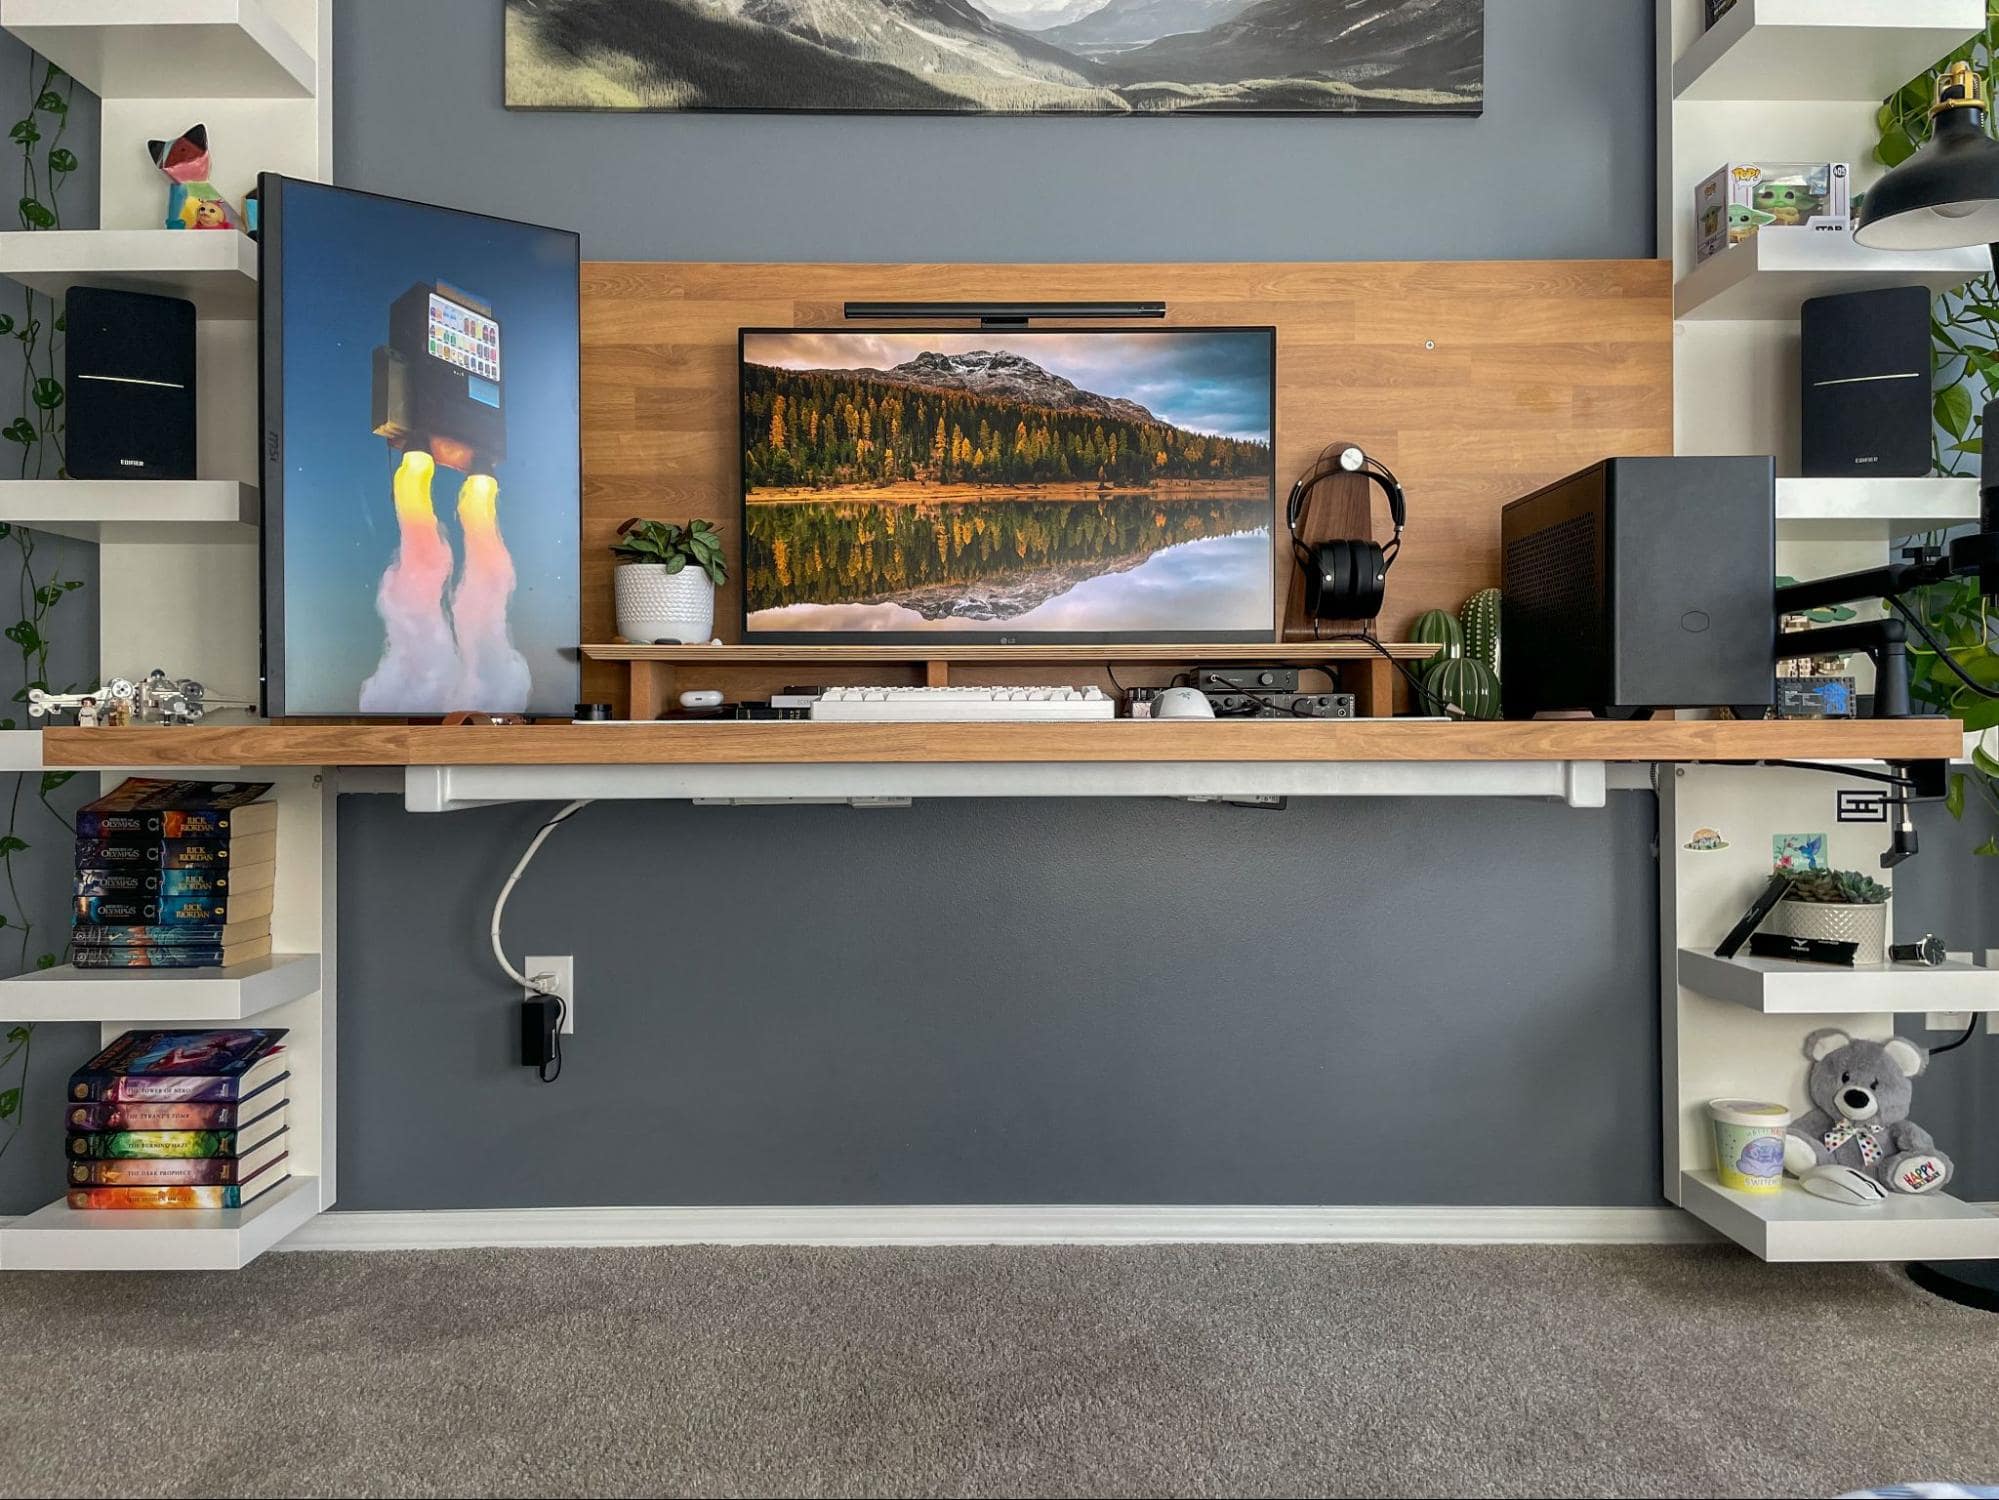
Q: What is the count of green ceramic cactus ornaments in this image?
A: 3